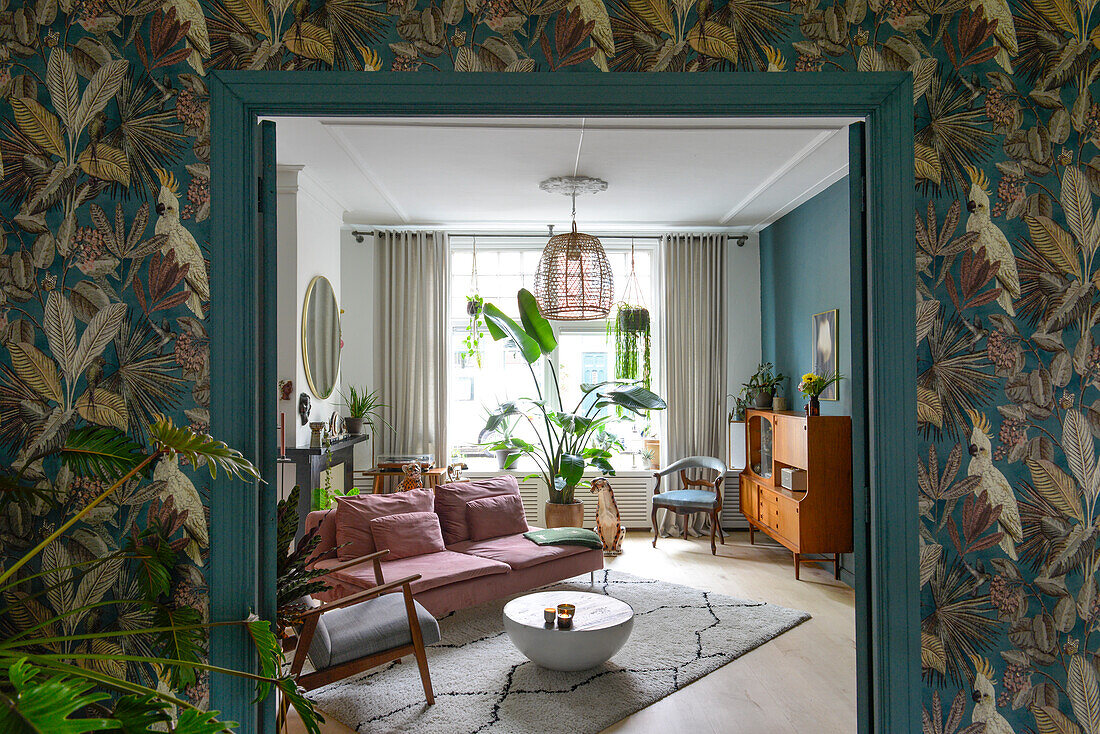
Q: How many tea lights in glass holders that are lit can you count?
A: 2